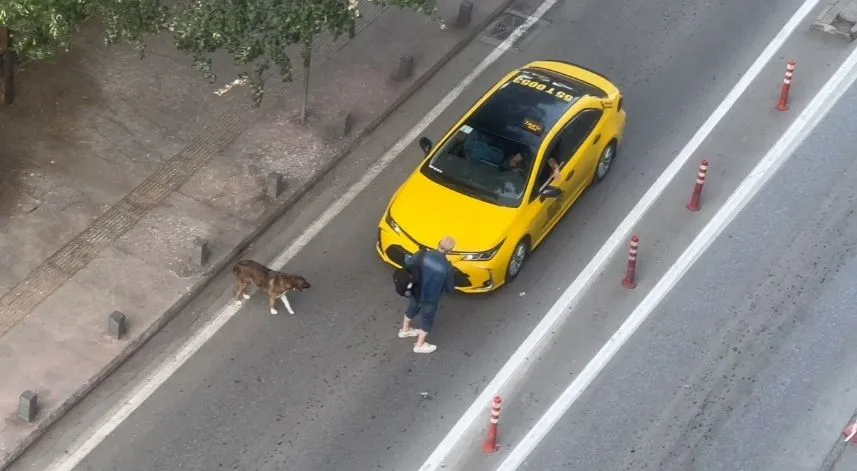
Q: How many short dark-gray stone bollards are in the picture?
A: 7